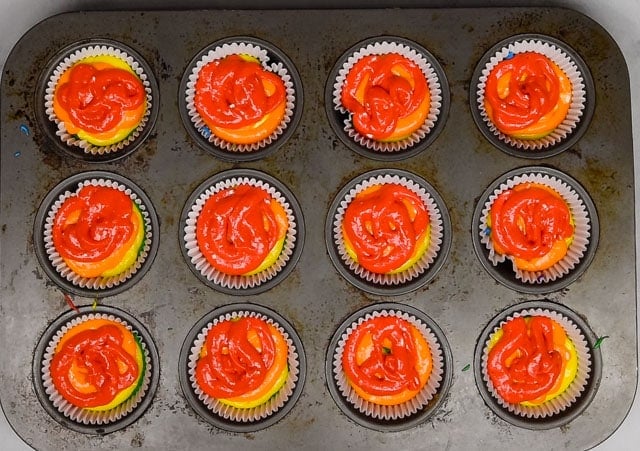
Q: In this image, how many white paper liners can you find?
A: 12